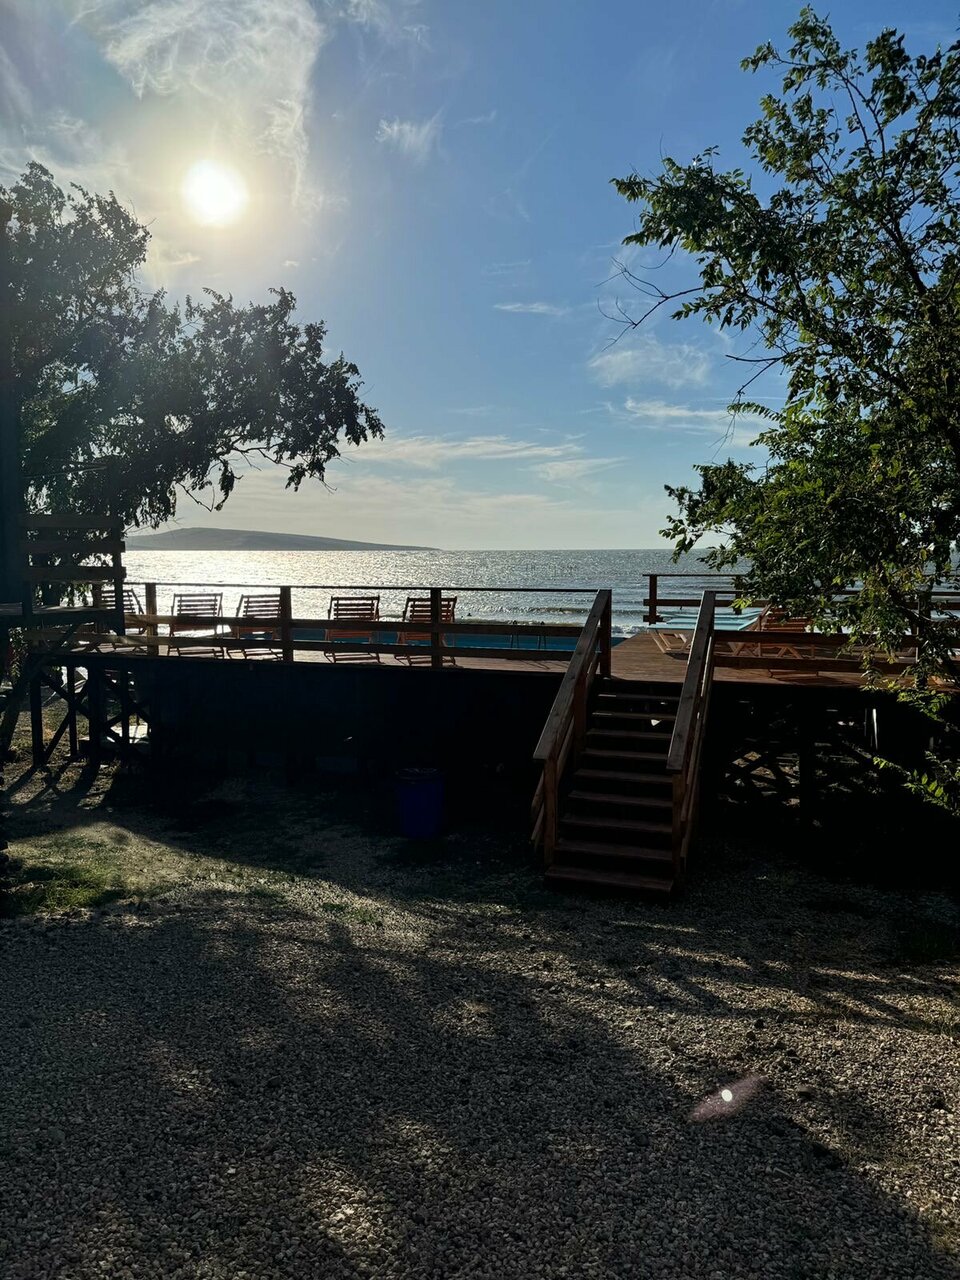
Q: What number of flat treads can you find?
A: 9